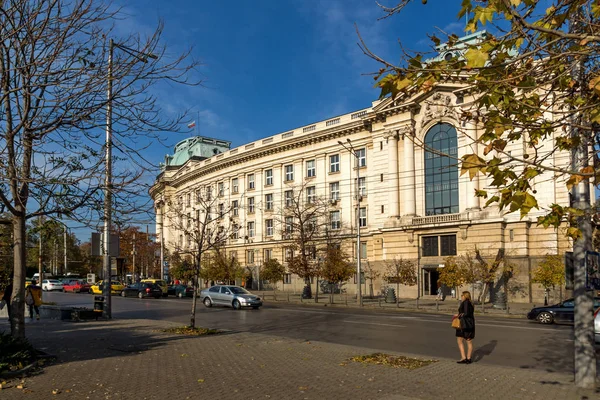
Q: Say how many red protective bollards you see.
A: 0